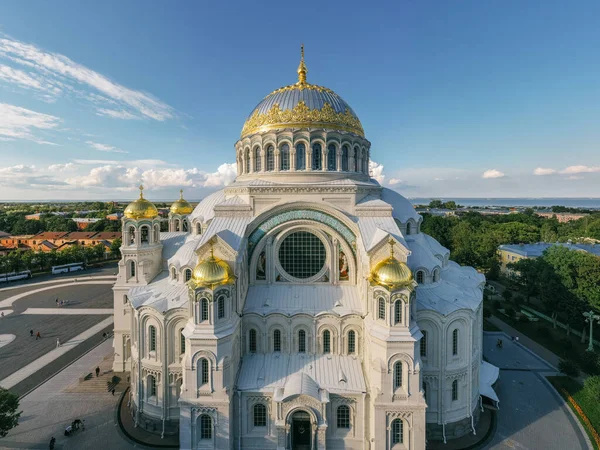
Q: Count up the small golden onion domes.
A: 4